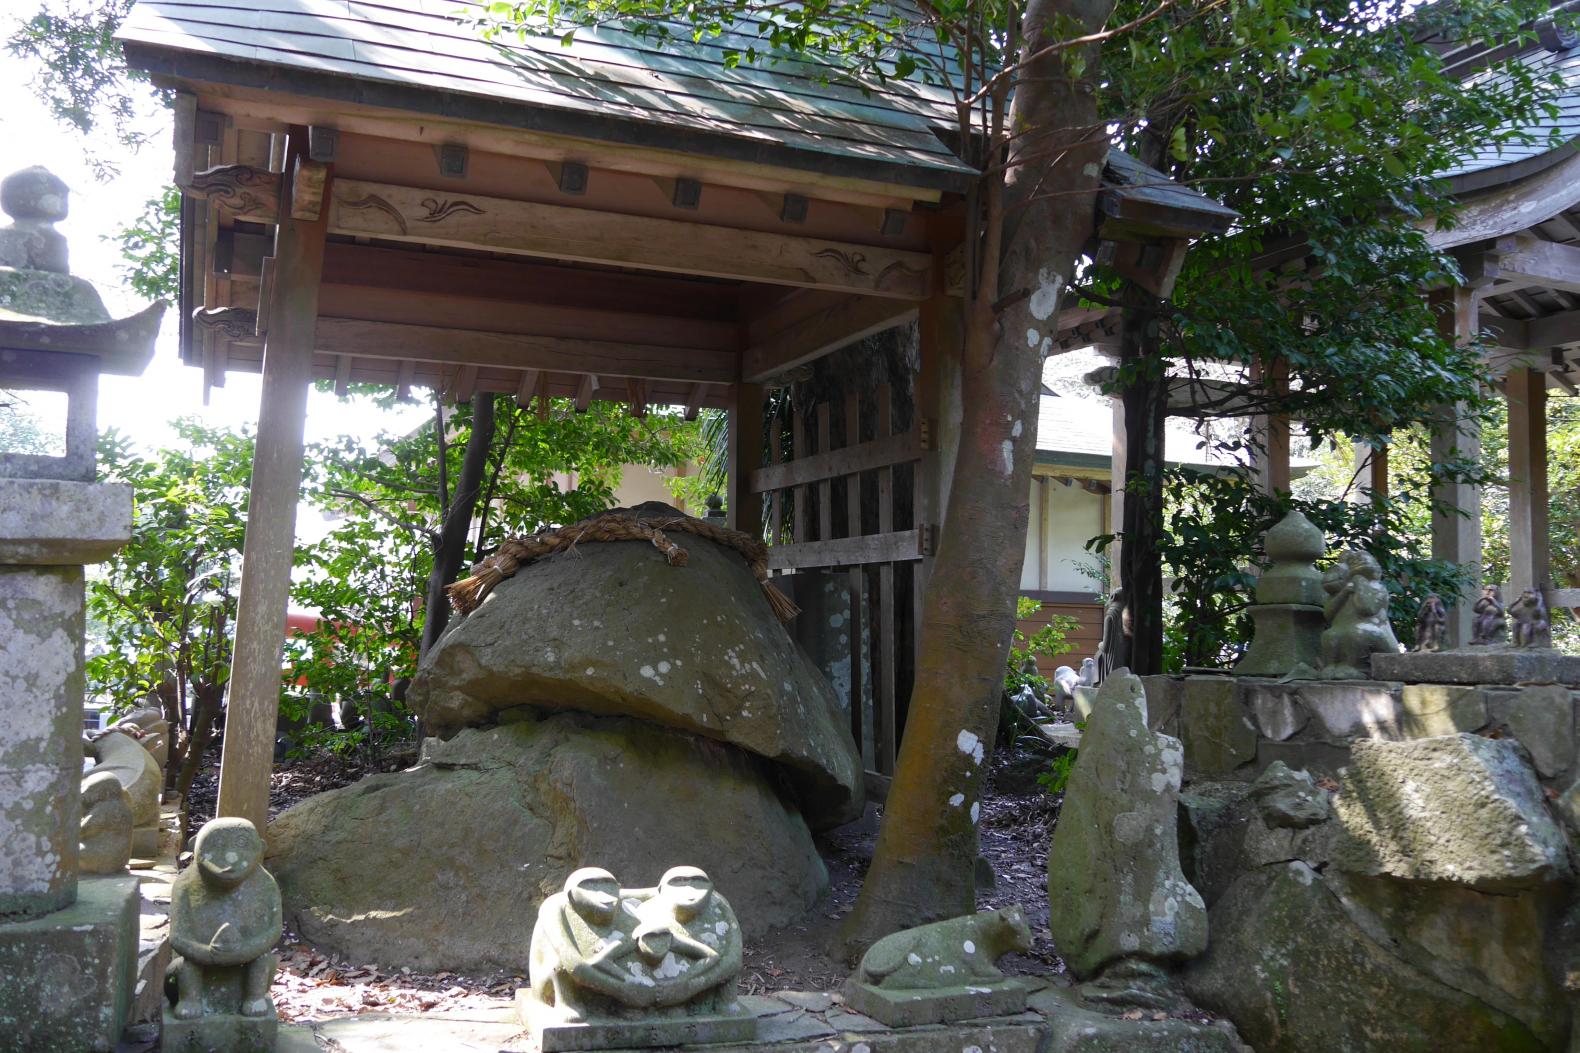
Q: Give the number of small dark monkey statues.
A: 3